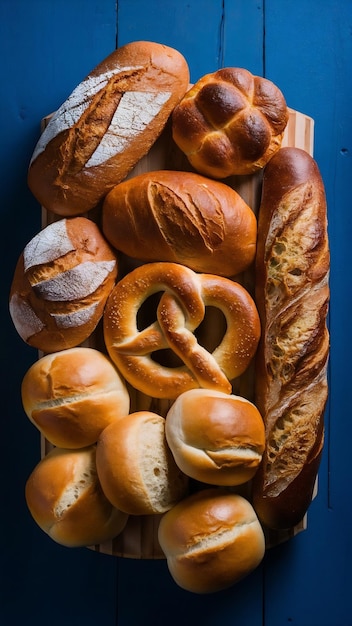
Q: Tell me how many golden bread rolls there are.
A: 5